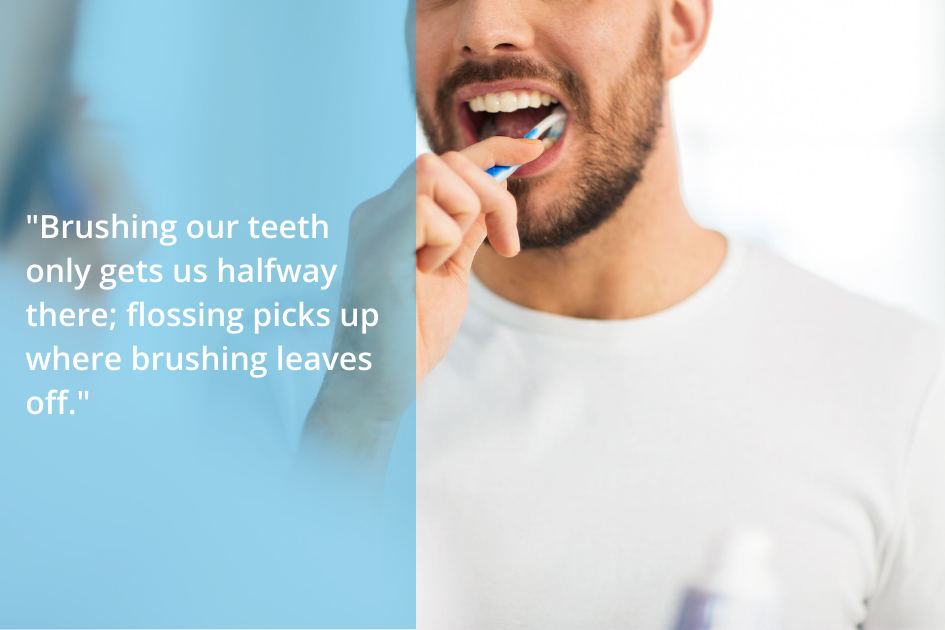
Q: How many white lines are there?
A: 5